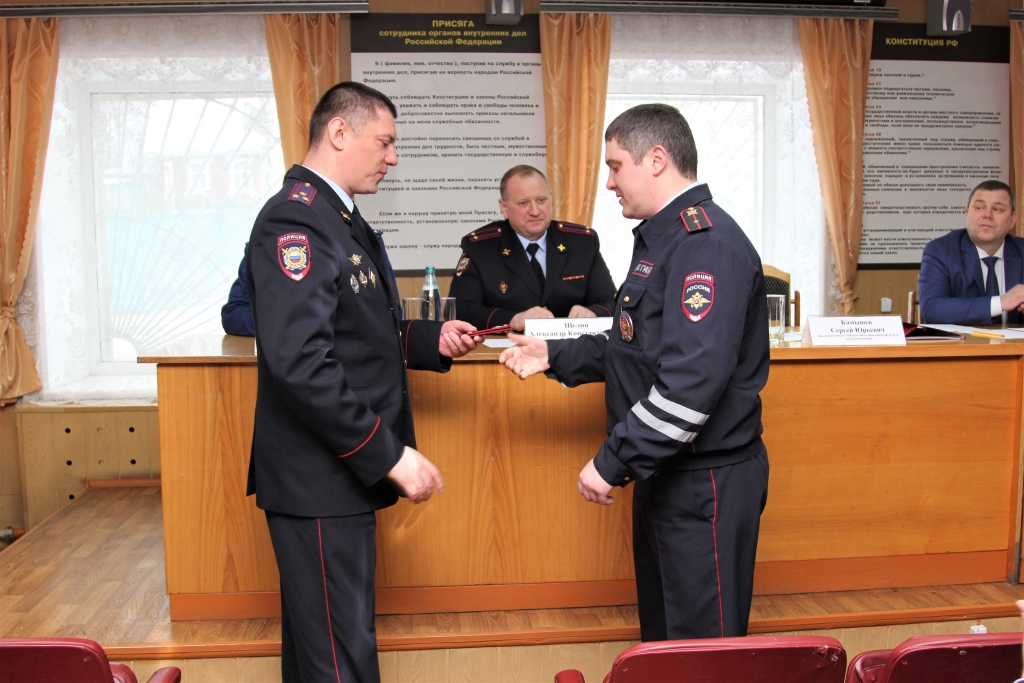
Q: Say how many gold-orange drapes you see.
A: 5